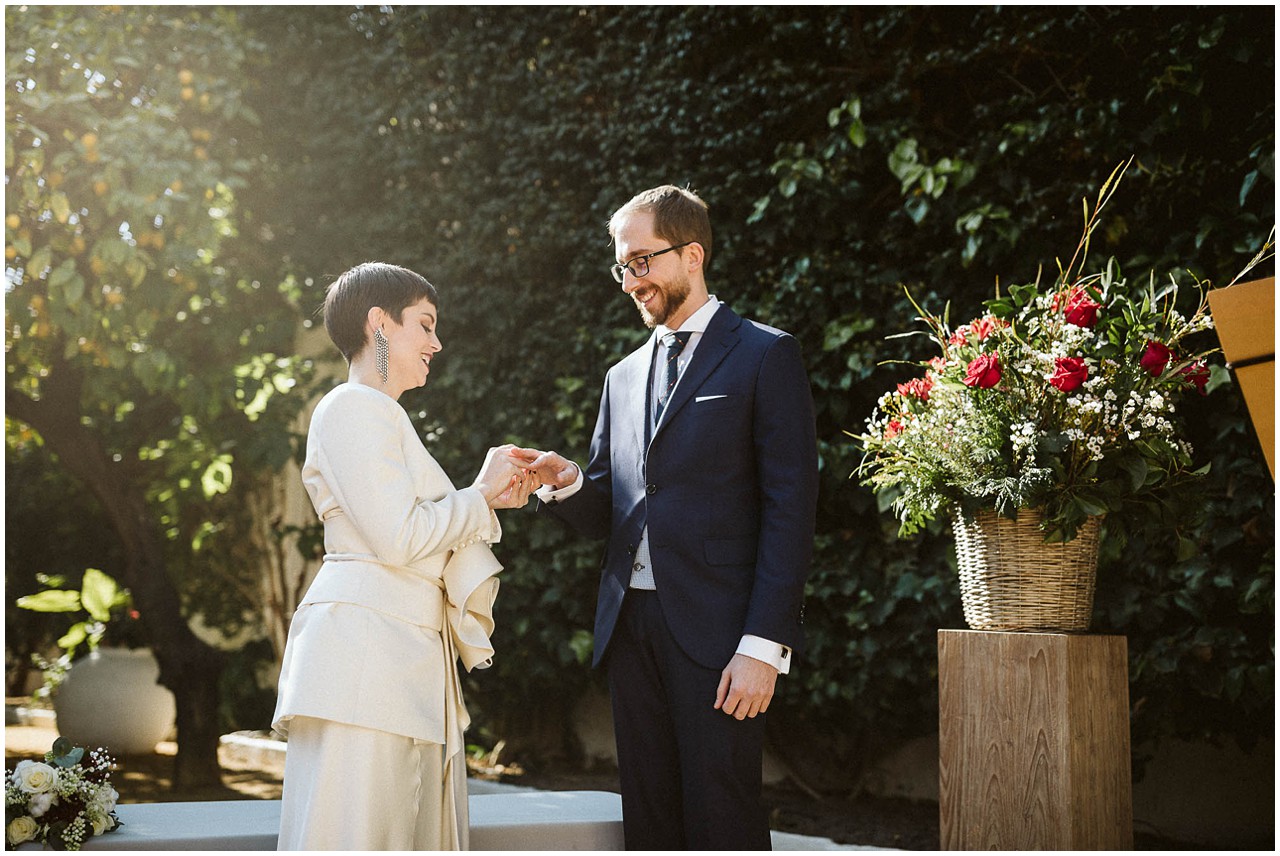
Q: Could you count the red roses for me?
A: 5